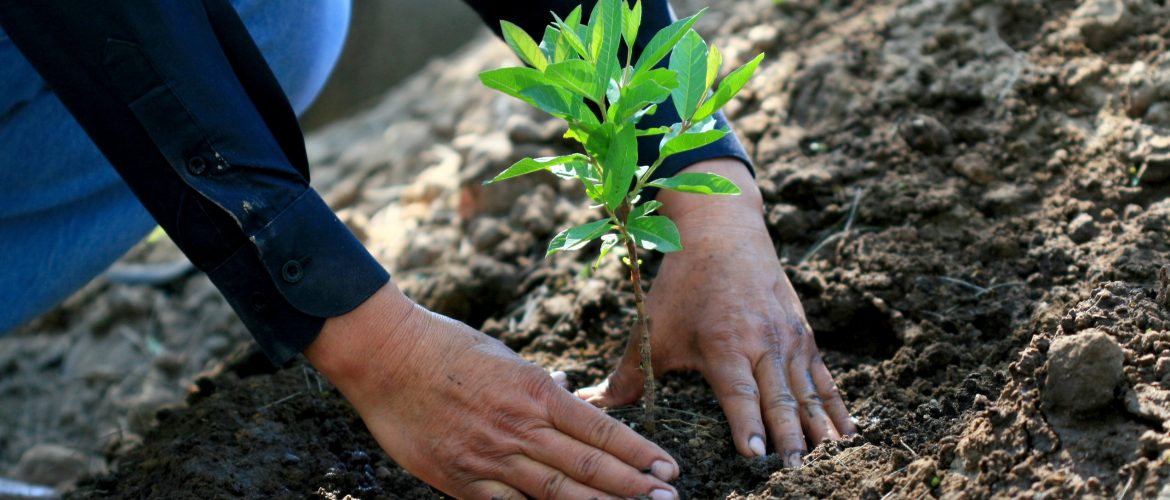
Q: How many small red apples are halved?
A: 0